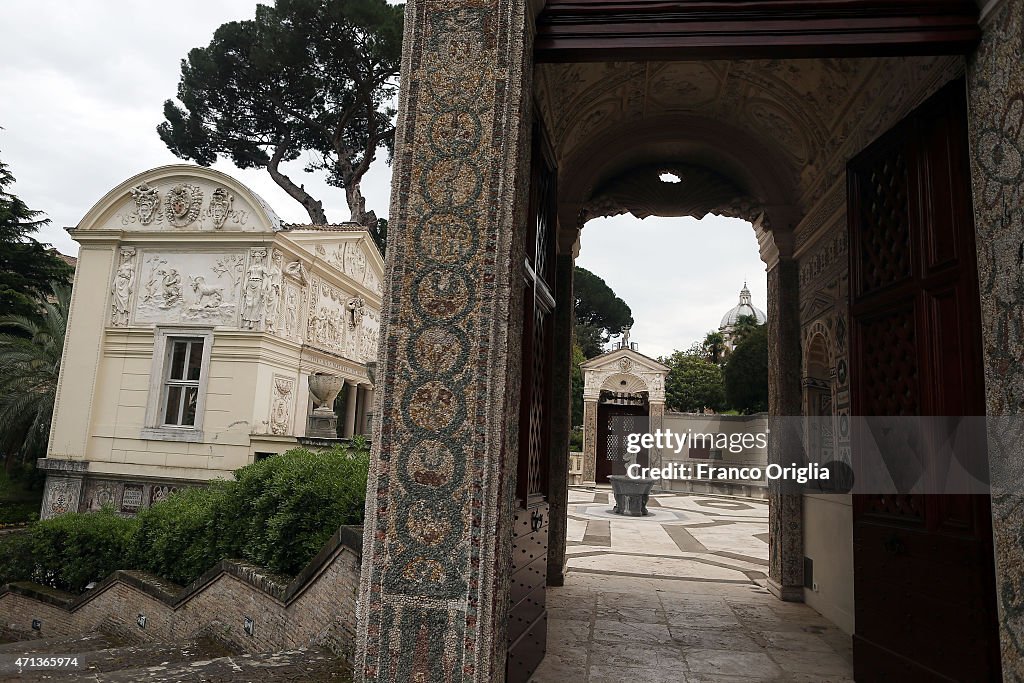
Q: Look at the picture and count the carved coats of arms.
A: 3